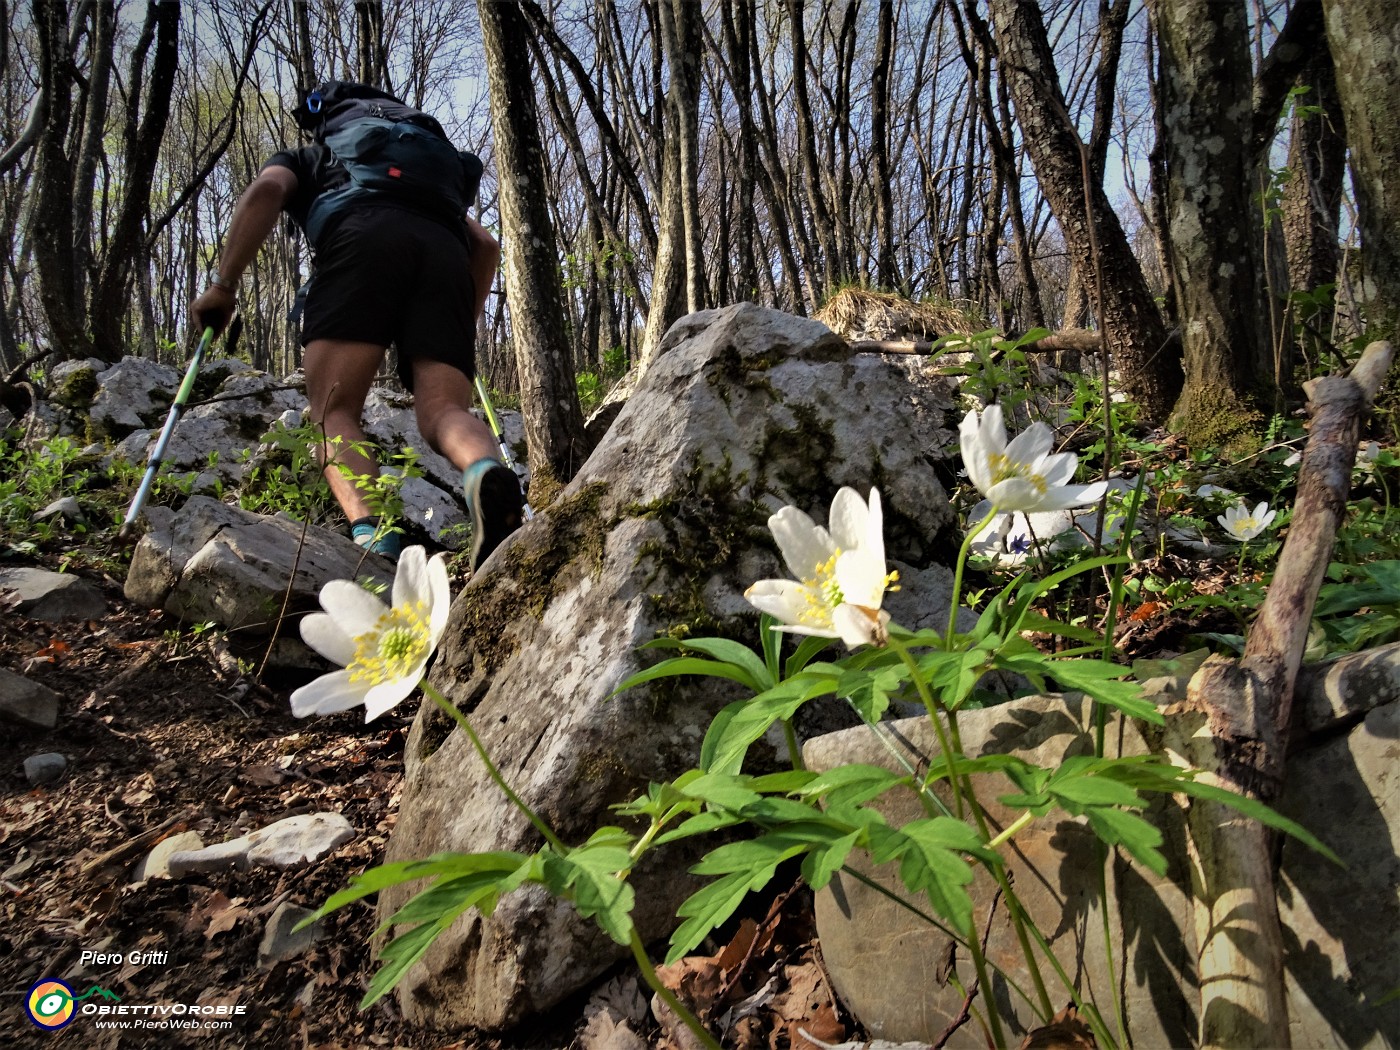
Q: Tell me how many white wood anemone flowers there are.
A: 4